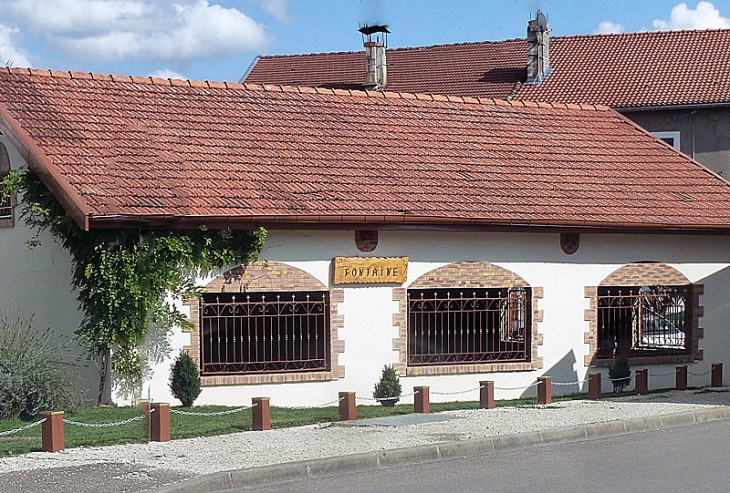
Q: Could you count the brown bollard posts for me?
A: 11